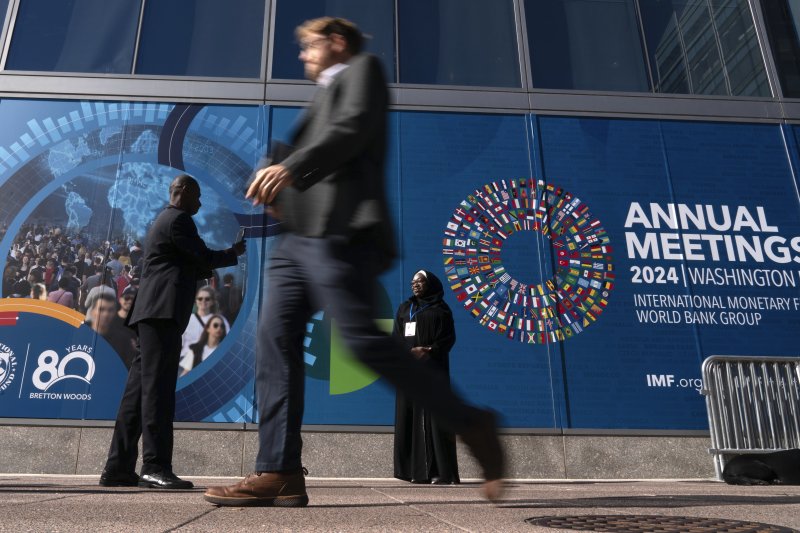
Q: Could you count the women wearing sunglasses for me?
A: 2